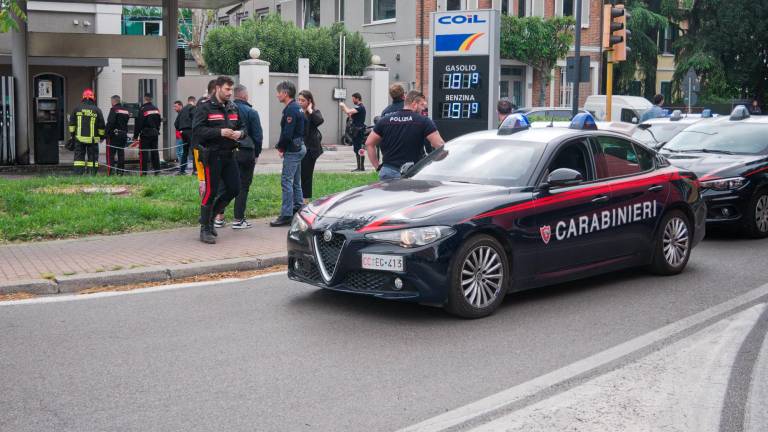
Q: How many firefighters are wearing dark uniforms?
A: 1